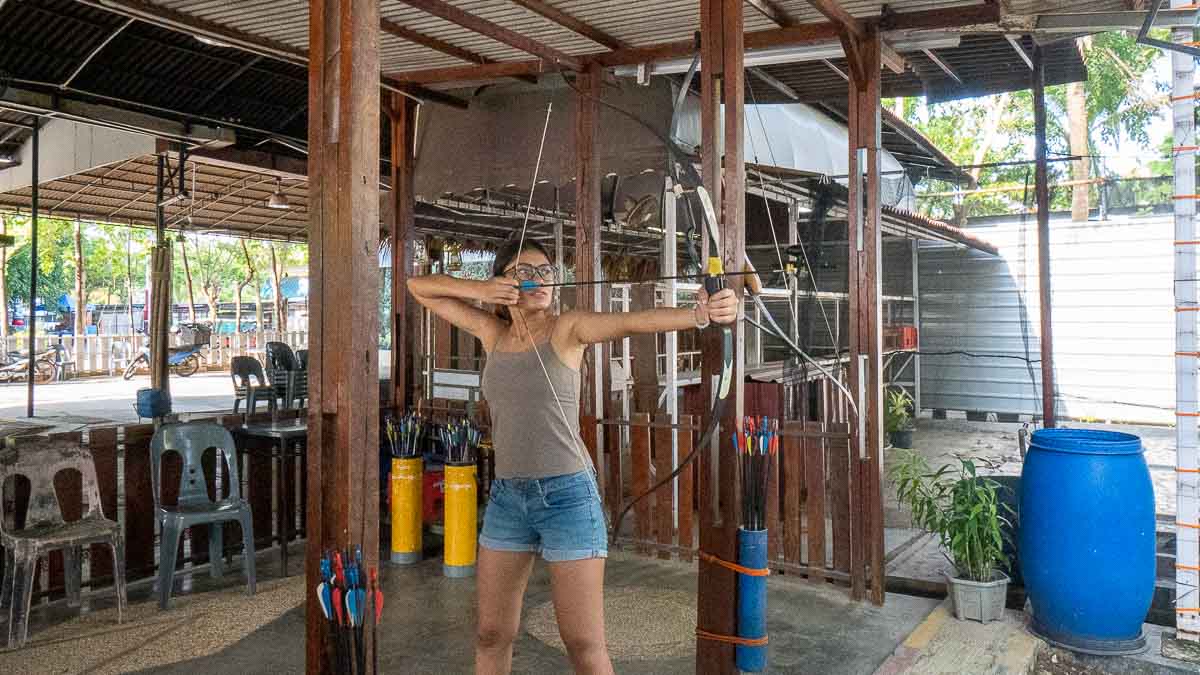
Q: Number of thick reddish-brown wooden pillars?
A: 5